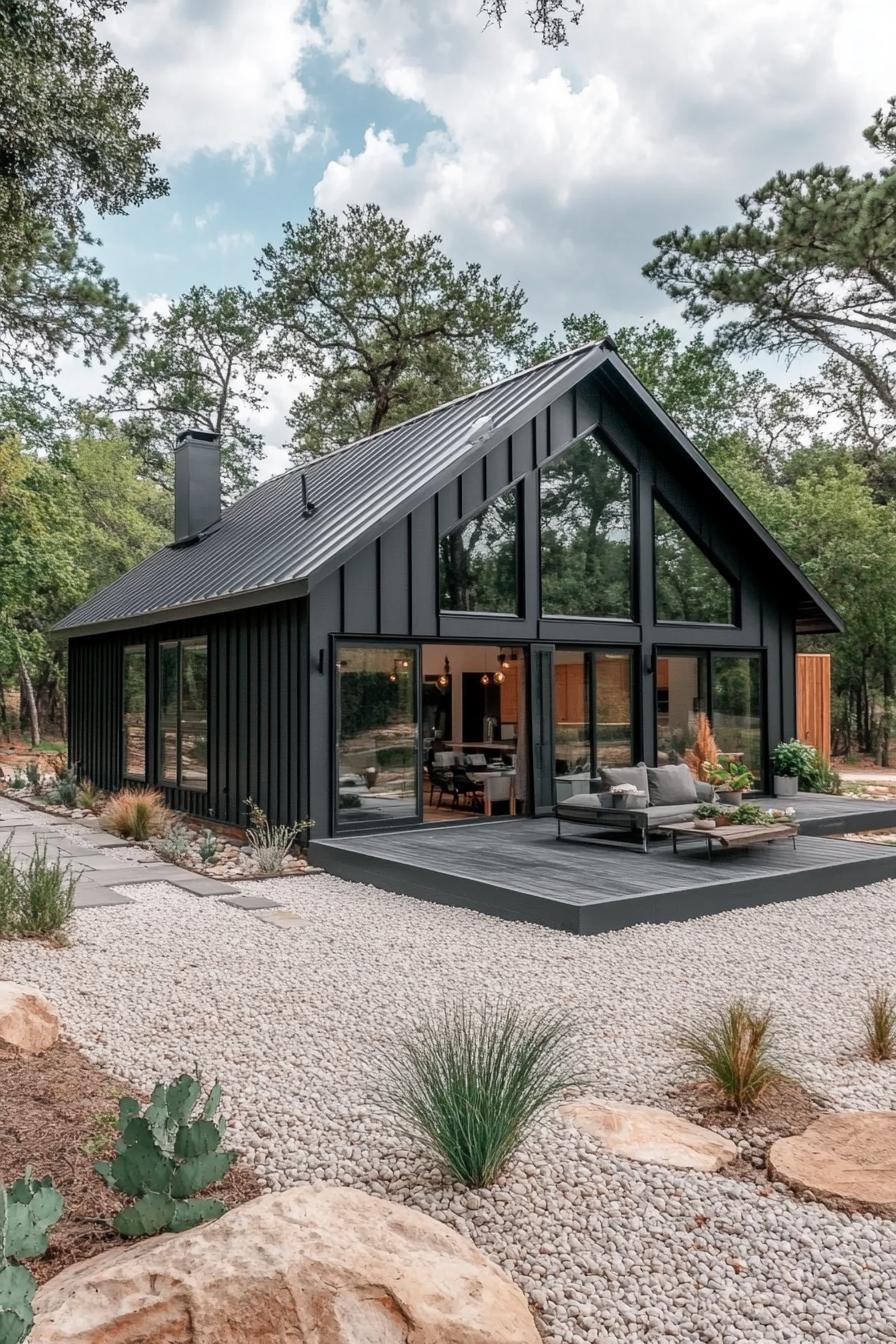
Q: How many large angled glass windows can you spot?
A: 3